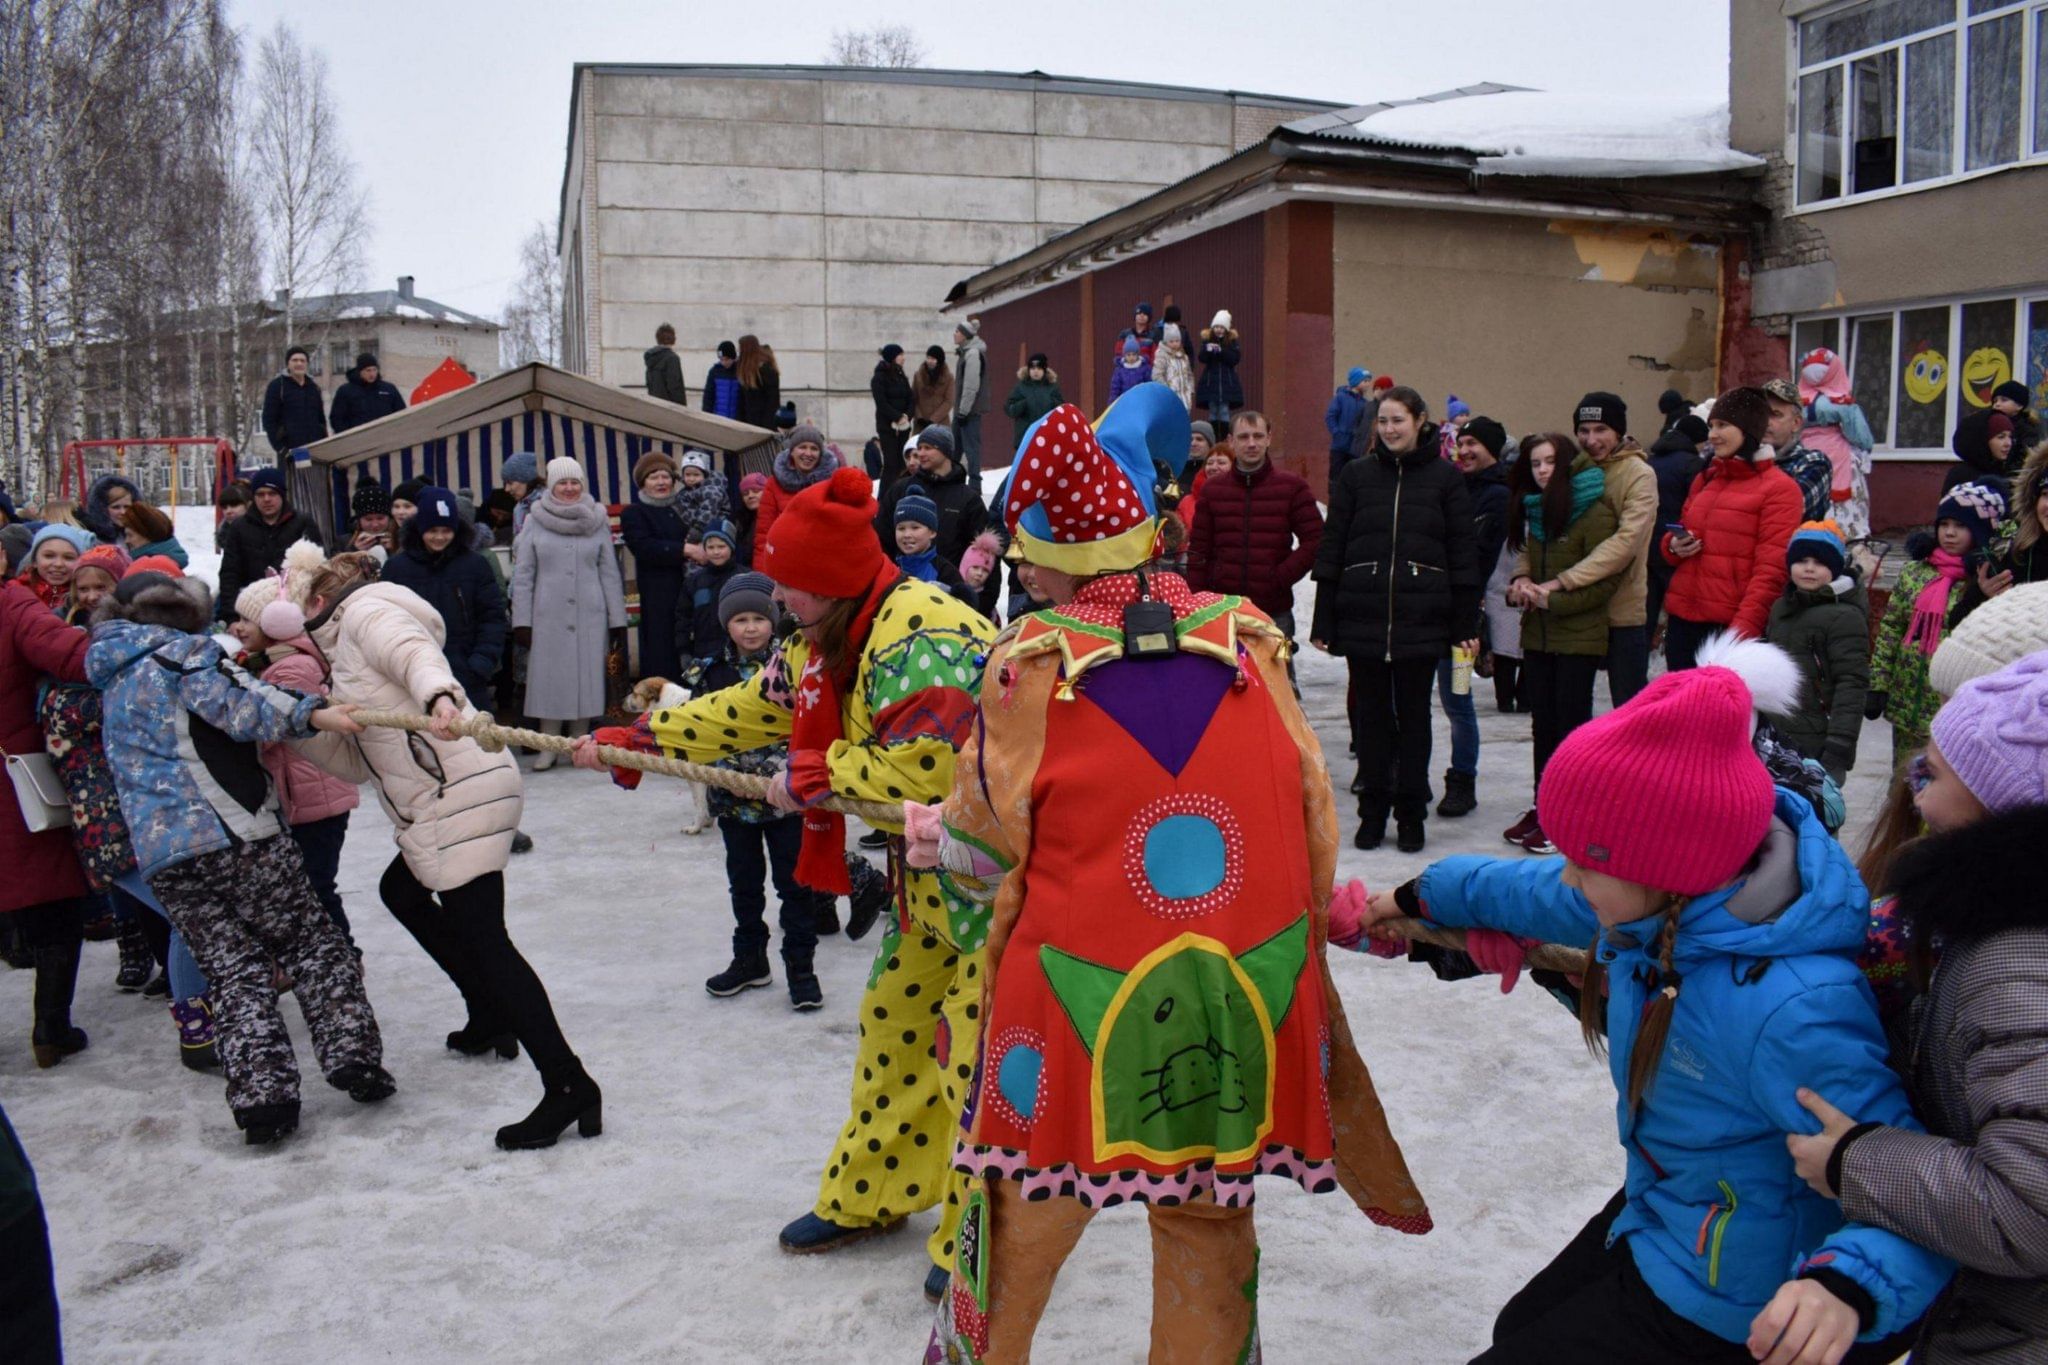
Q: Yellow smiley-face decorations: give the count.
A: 2